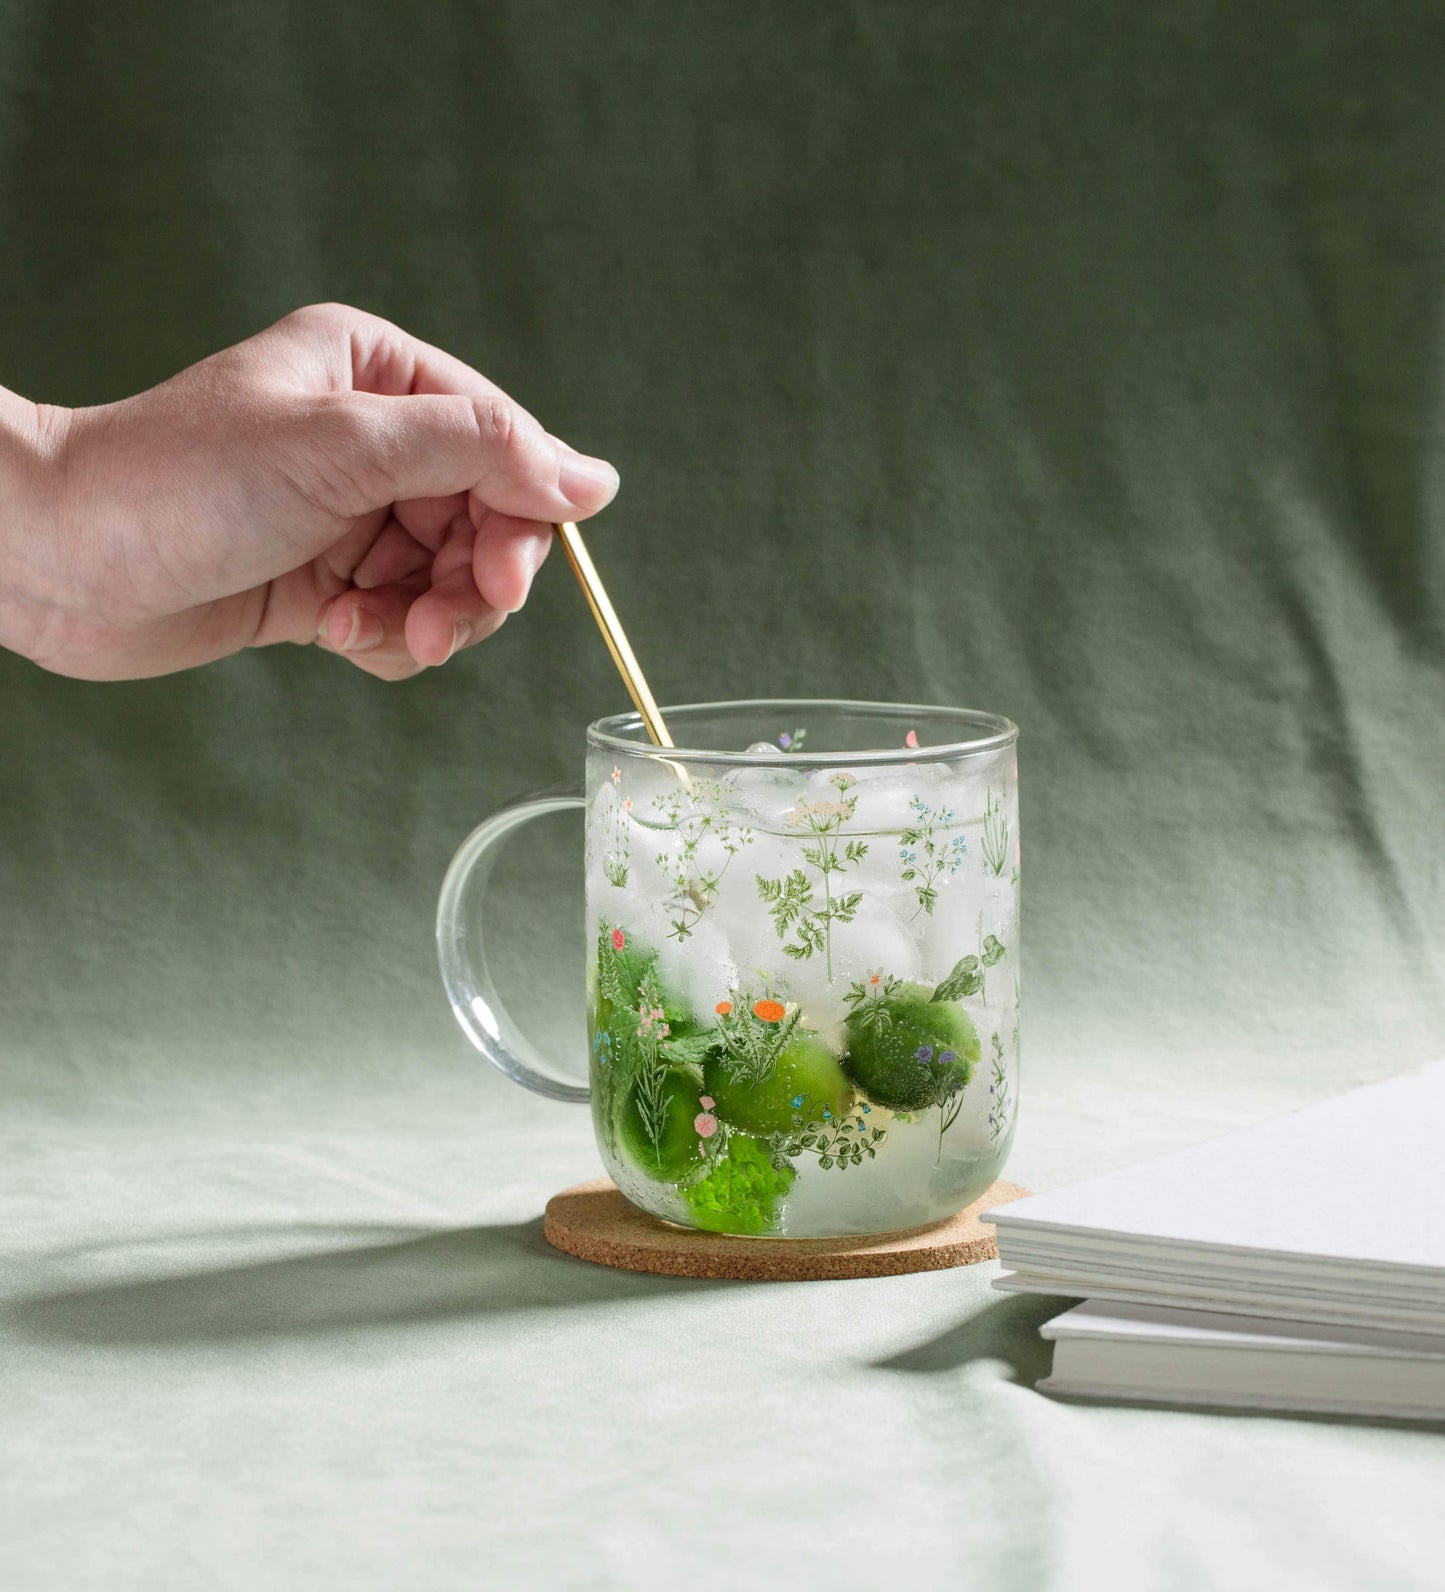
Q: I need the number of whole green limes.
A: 3